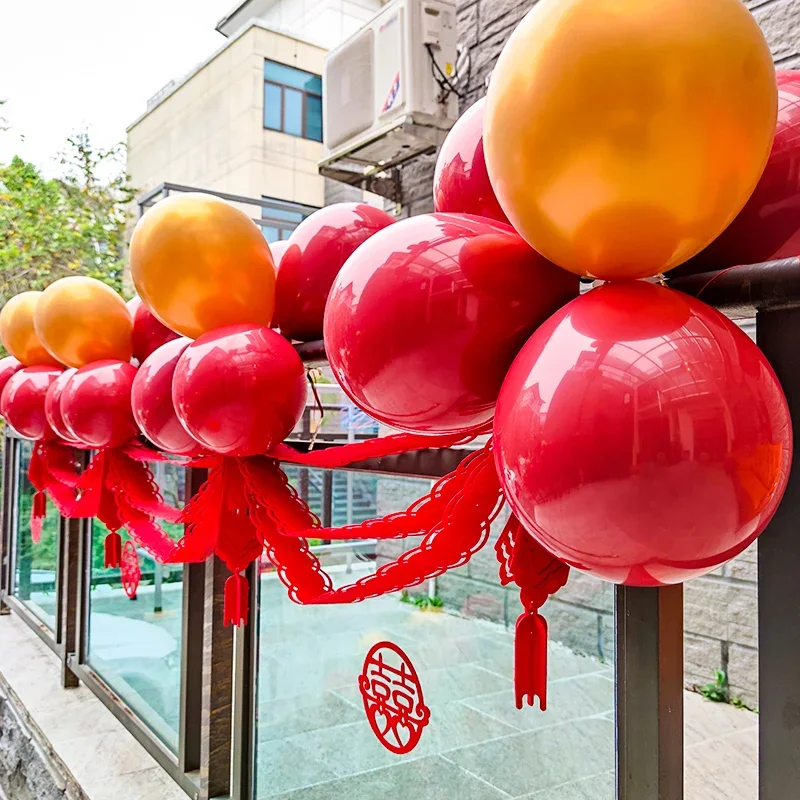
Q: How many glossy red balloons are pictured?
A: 13